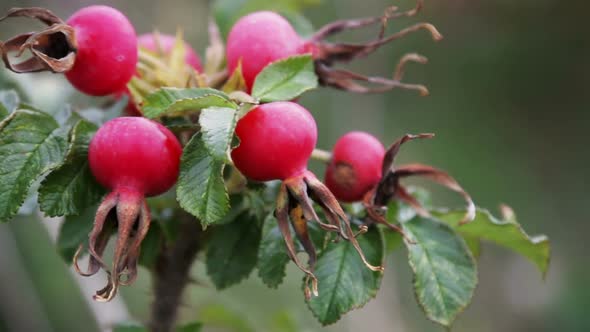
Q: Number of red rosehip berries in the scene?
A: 6